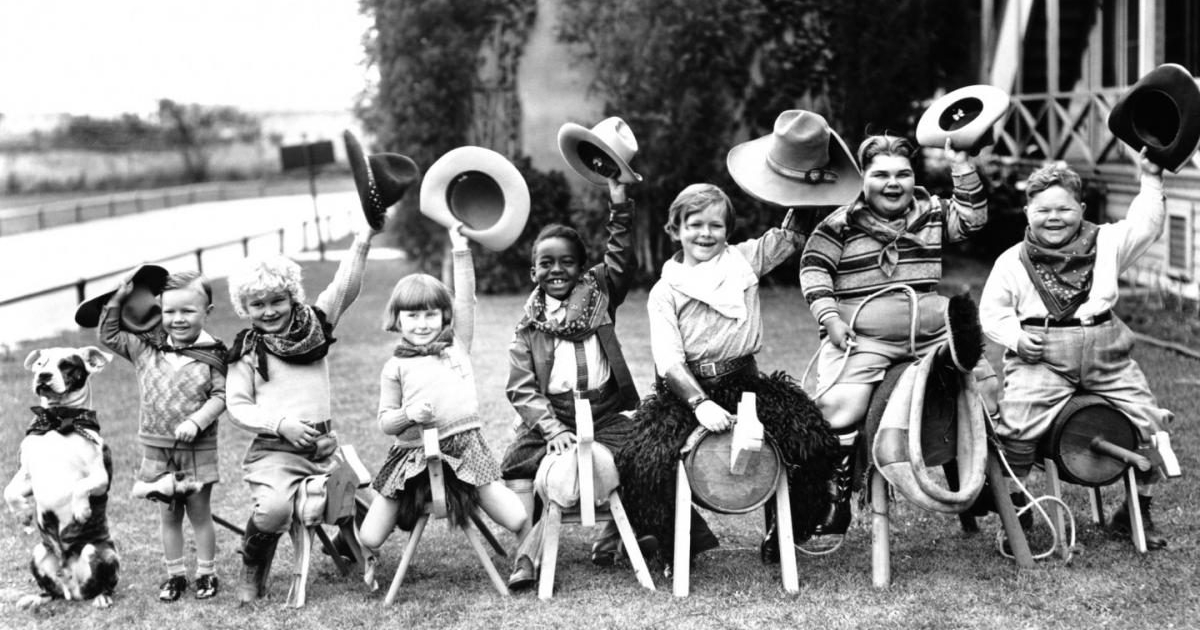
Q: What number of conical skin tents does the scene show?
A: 0